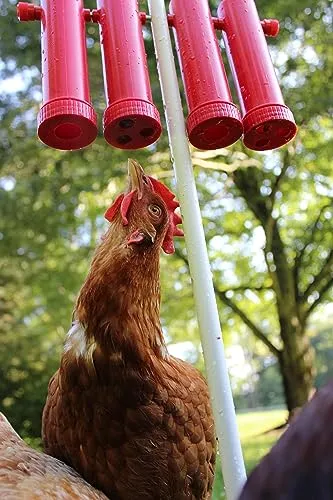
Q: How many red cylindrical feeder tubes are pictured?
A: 4